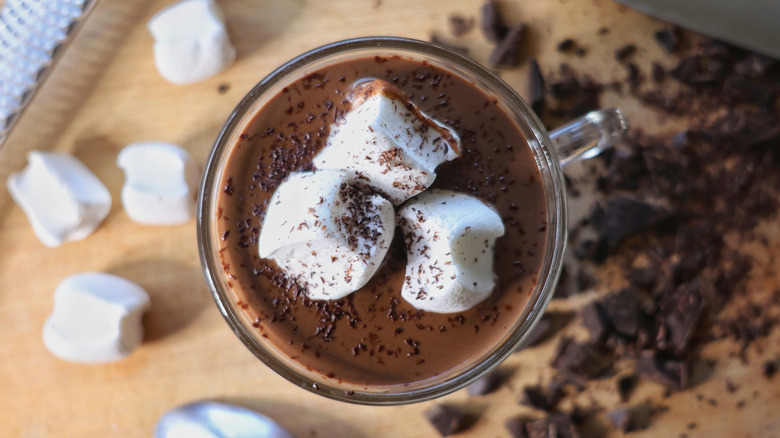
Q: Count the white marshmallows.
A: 7